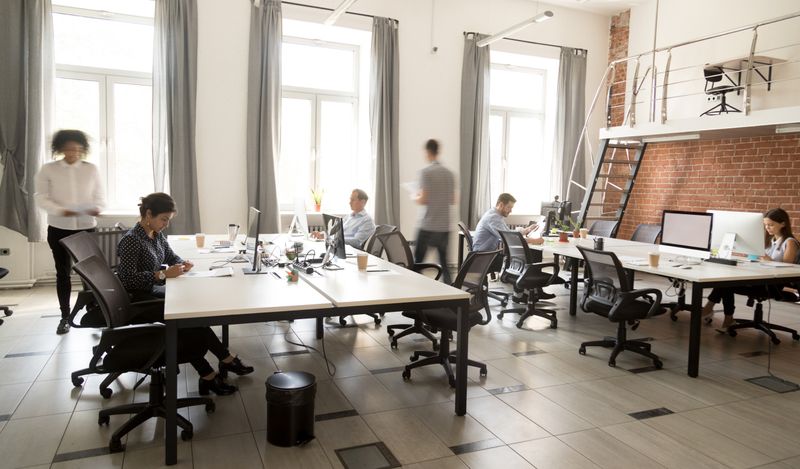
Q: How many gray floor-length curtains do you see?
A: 6